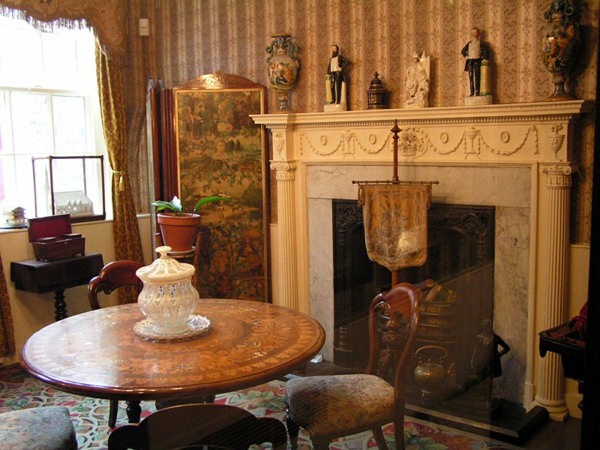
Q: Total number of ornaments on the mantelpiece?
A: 6